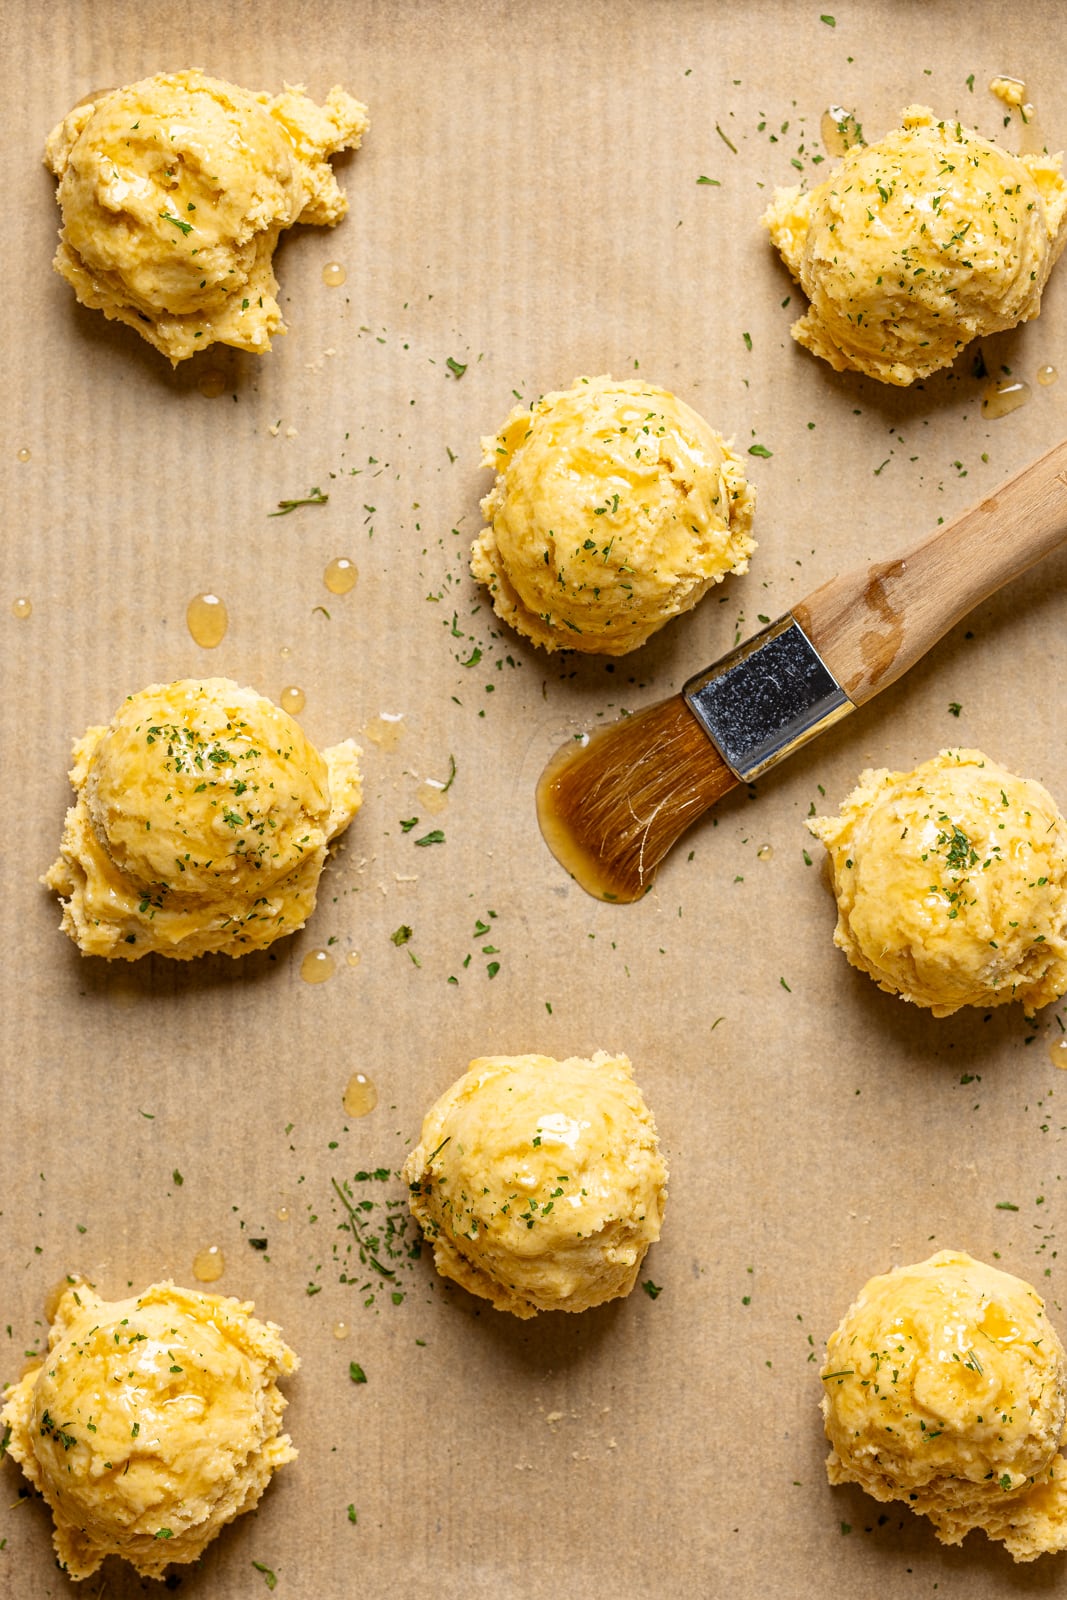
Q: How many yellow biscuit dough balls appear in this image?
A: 8